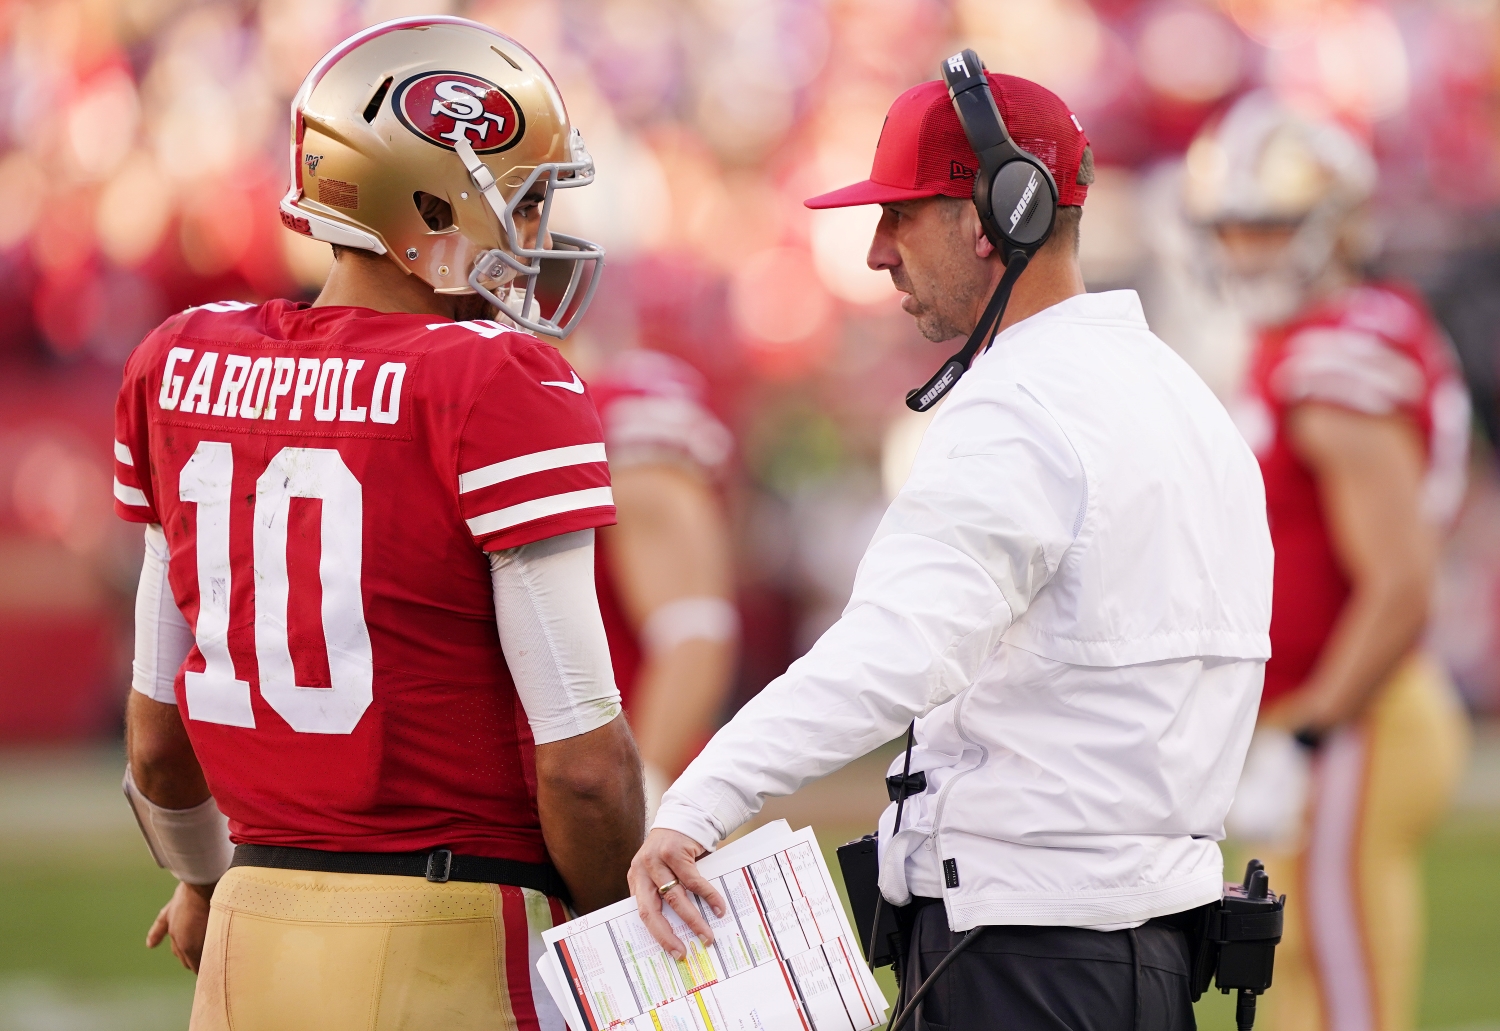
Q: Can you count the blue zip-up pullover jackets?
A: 0